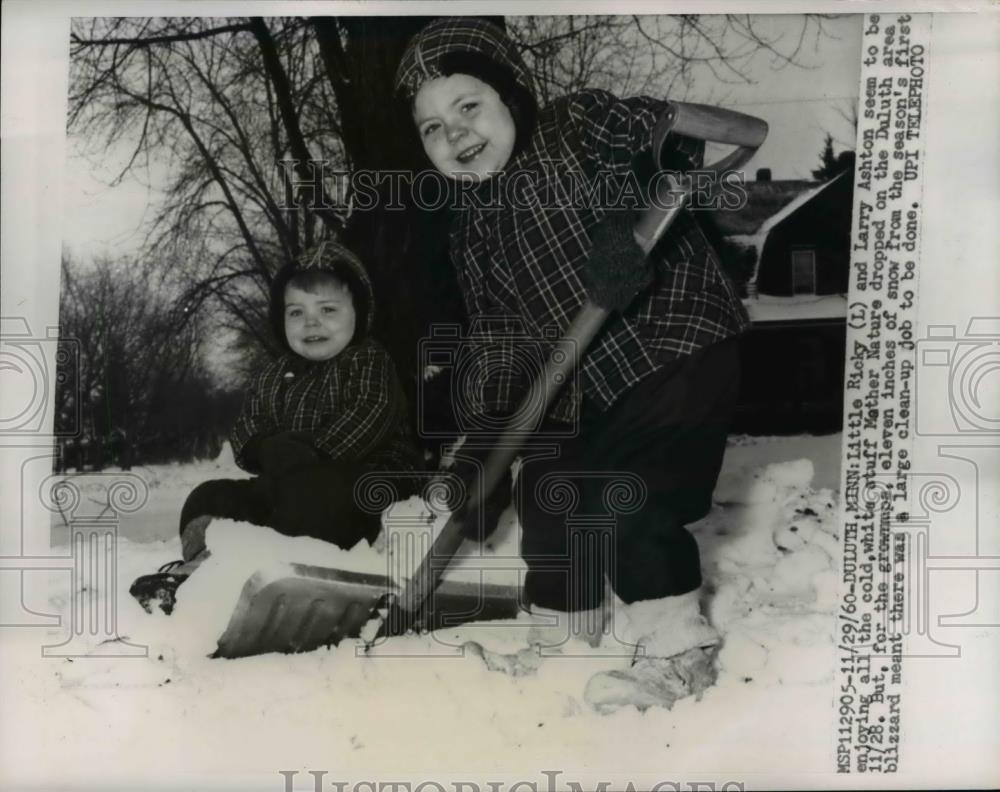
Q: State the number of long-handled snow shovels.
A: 1